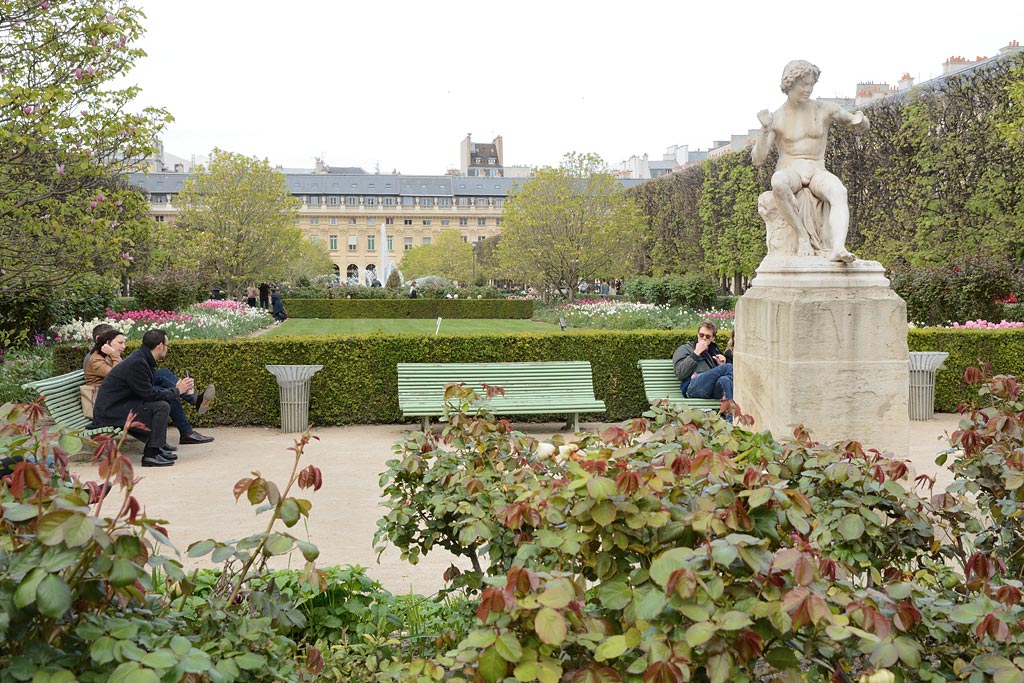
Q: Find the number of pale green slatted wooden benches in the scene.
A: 3